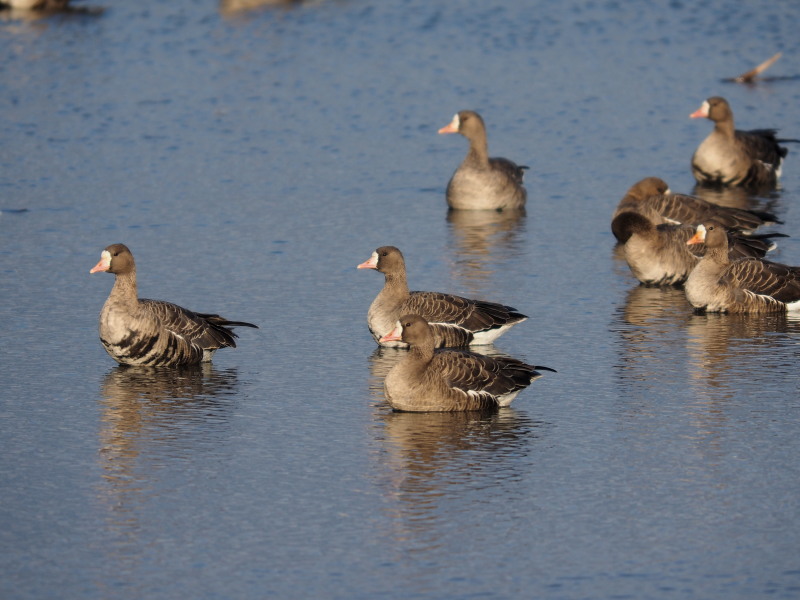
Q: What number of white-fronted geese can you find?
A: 8